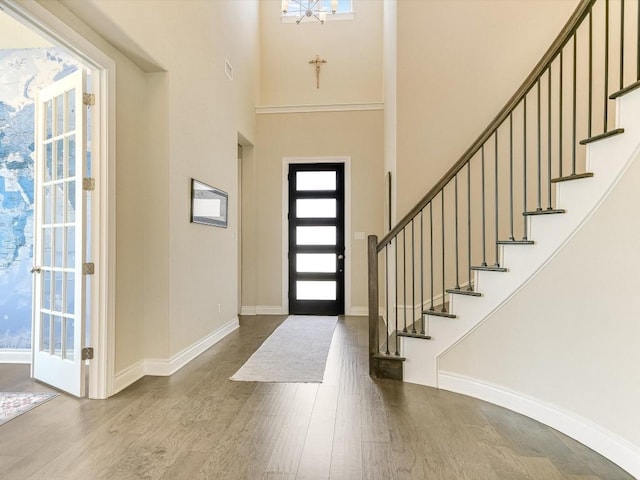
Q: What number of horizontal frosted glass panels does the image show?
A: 5